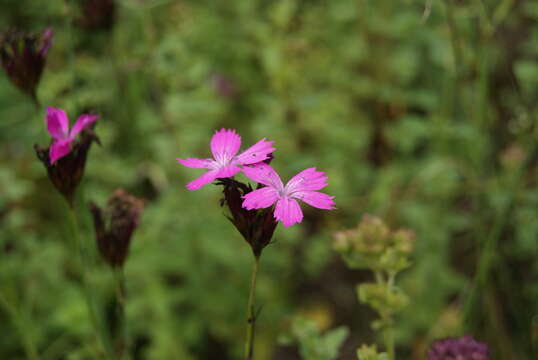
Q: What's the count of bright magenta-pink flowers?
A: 3